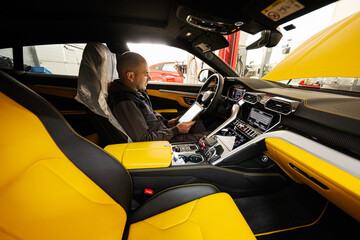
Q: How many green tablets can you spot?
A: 0